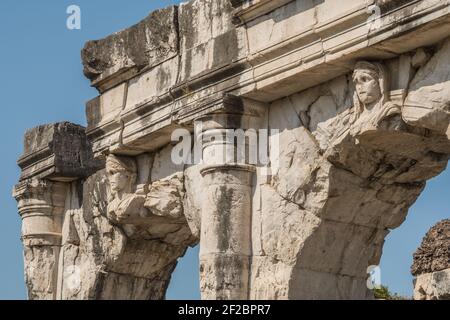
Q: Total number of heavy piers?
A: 2